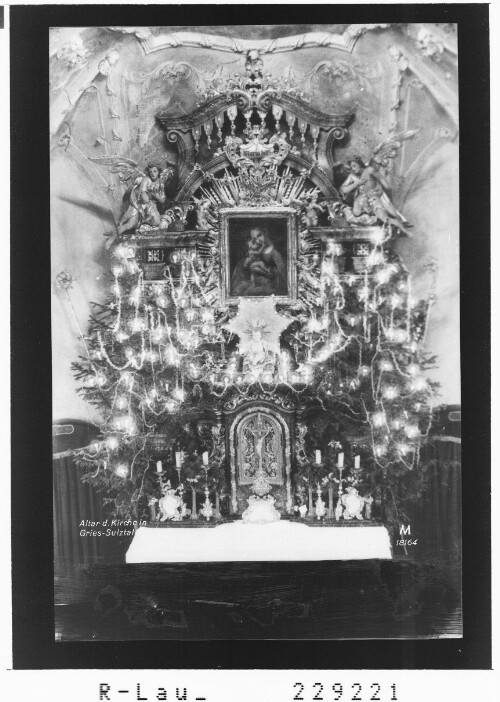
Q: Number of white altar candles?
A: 6